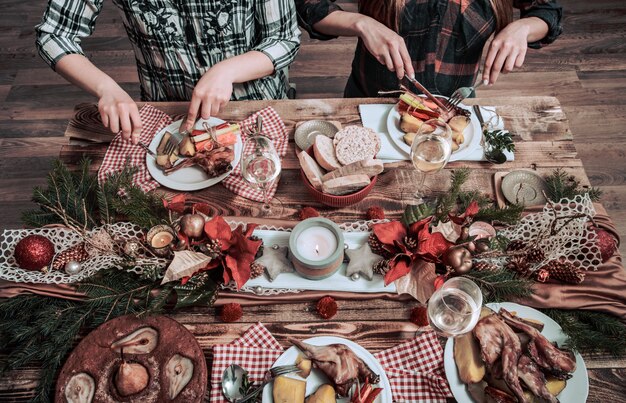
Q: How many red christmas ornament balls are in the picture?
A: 2